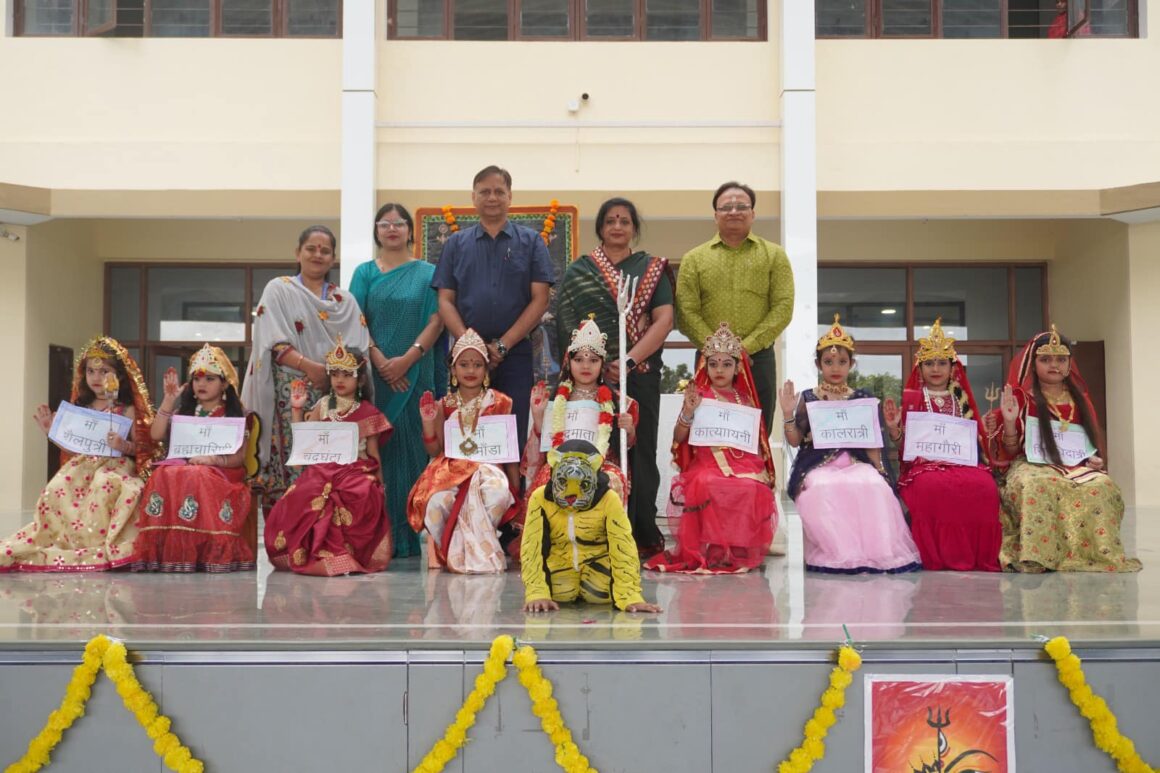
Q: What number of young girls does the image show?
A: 9